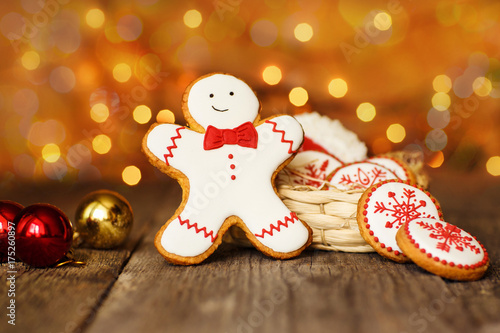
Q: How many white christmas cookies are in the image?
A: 6